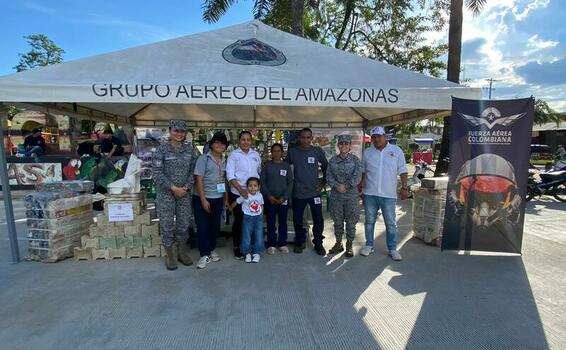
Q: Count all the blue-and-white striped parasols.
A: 0